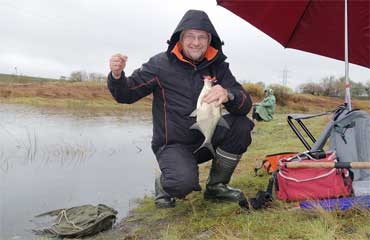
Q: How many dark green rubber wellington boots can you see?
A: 2